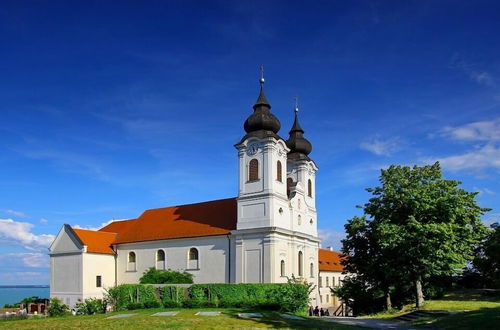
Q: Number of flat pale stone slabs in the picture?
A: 5